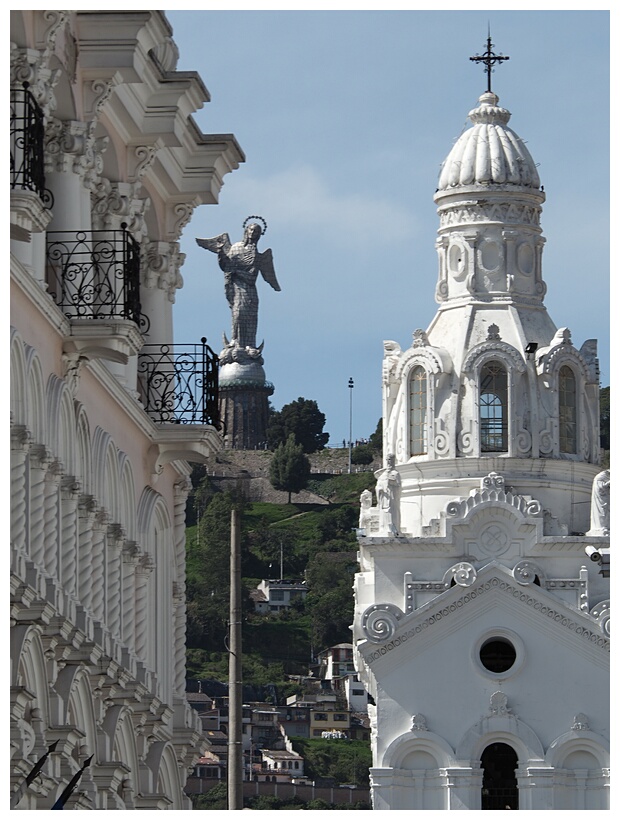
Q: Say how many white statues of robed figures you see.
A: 2